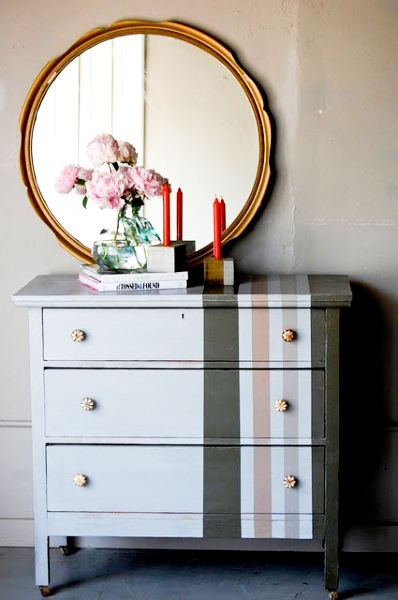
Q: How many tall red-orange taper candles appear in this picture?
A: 2